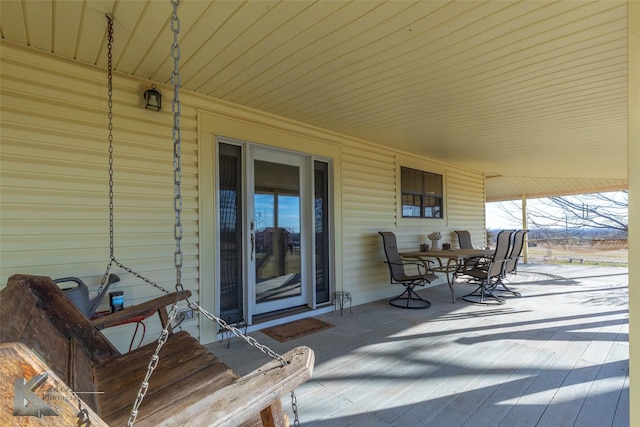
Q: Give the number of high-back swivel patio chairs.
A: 4